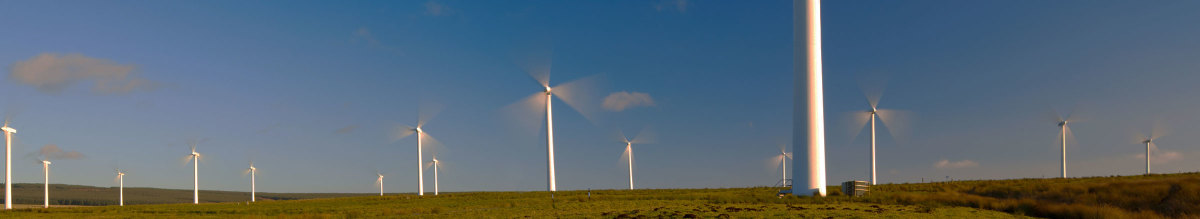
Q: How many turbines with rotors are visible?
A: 14